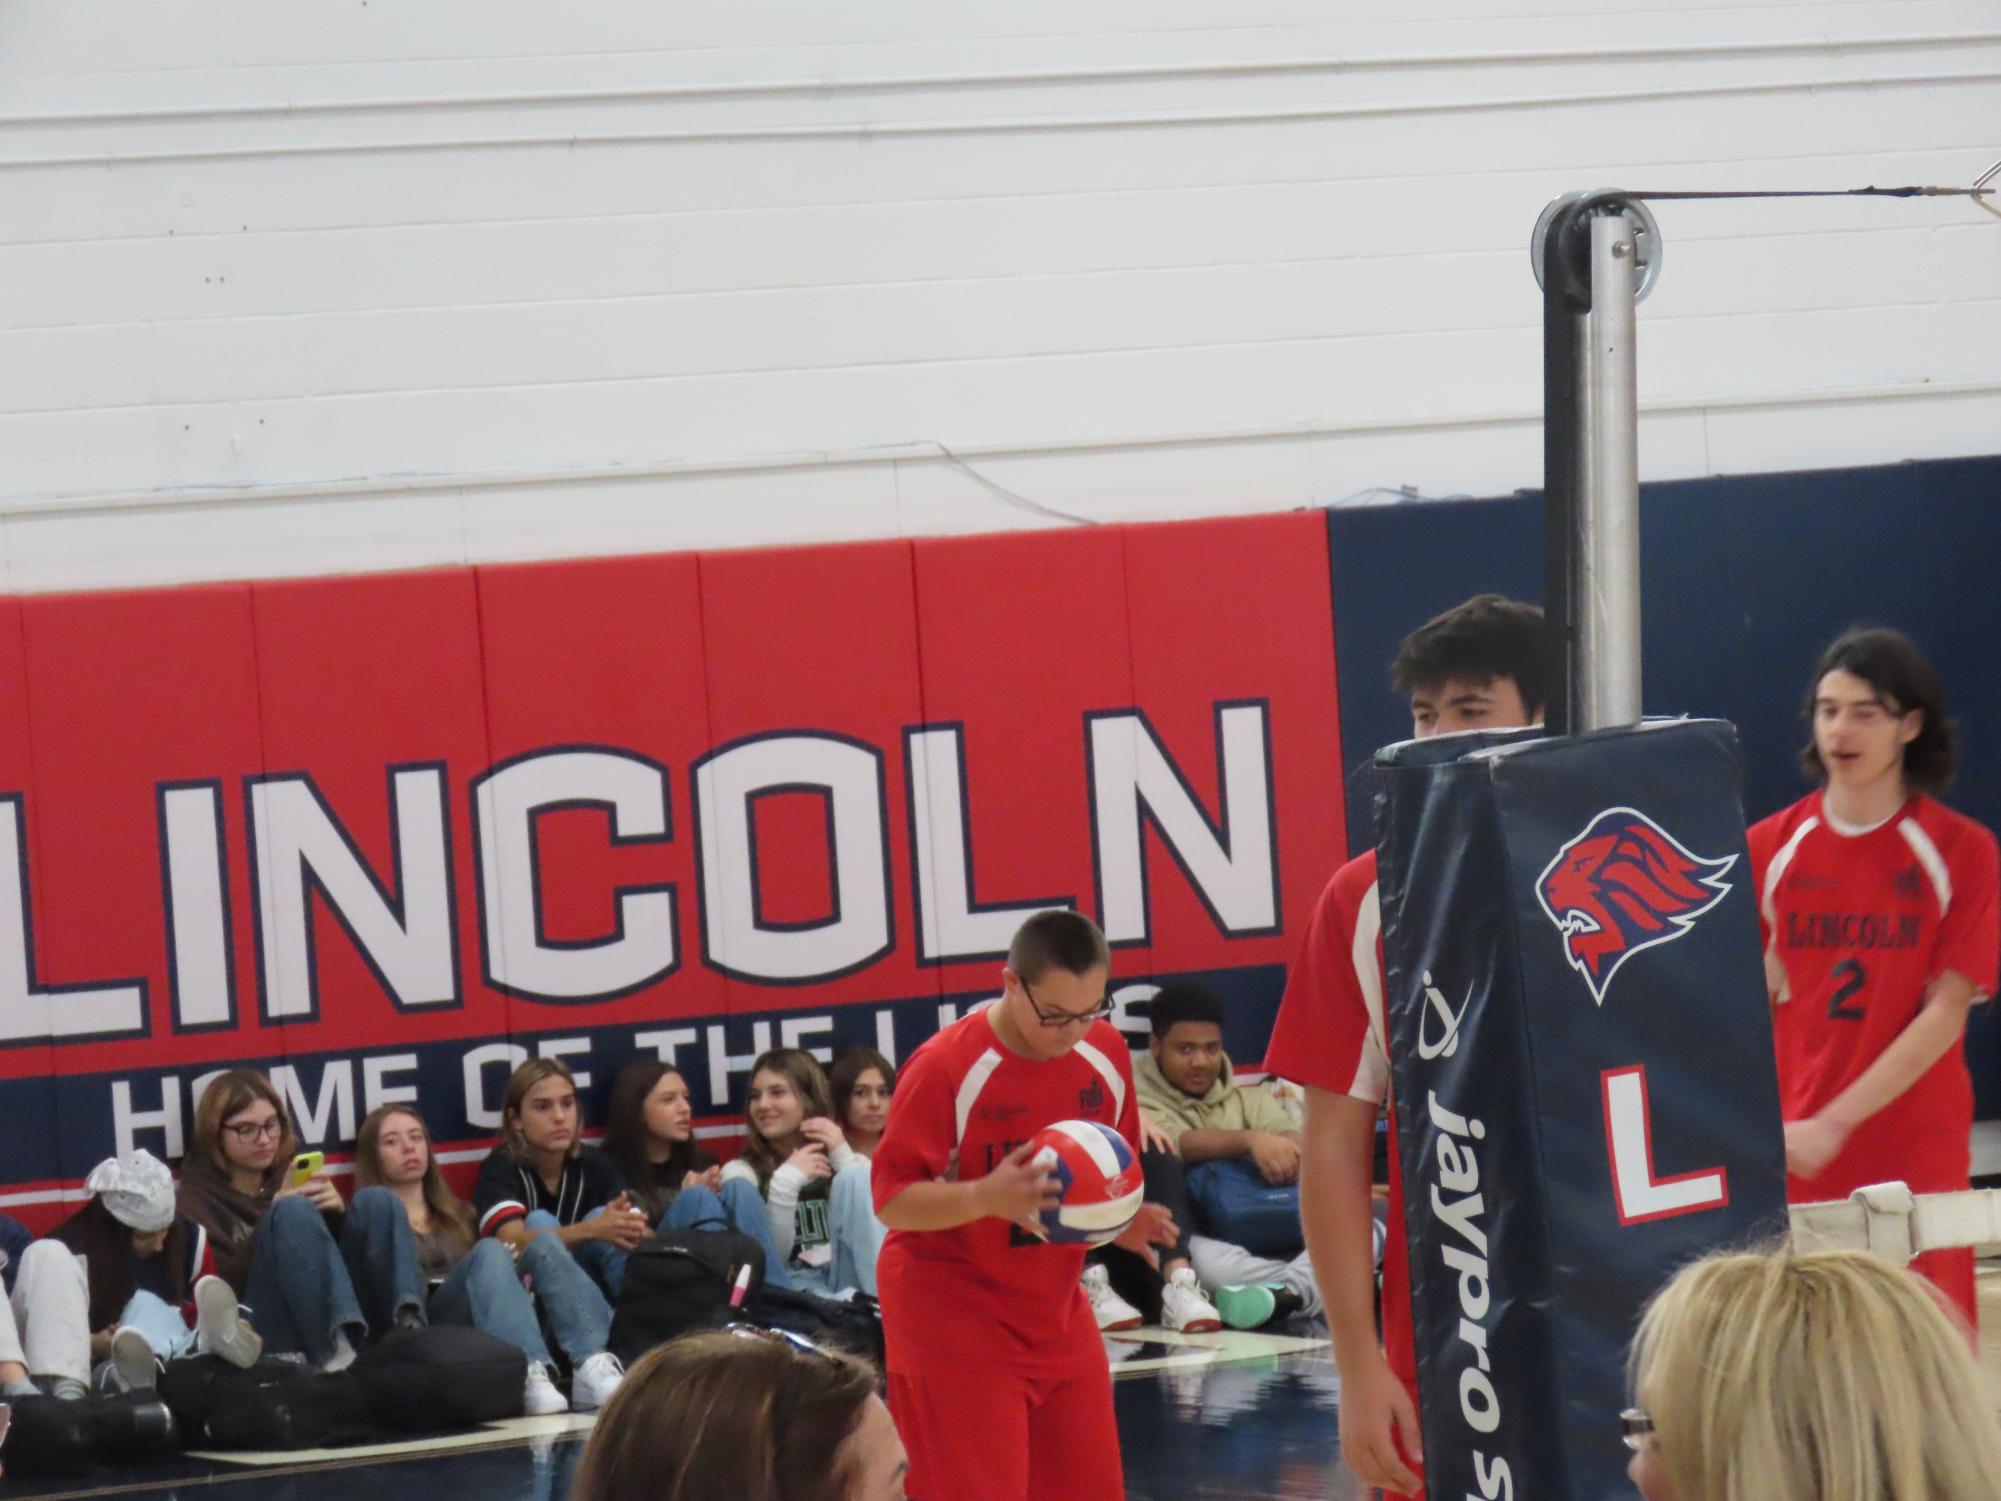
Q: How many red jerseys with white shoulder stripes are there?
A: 3